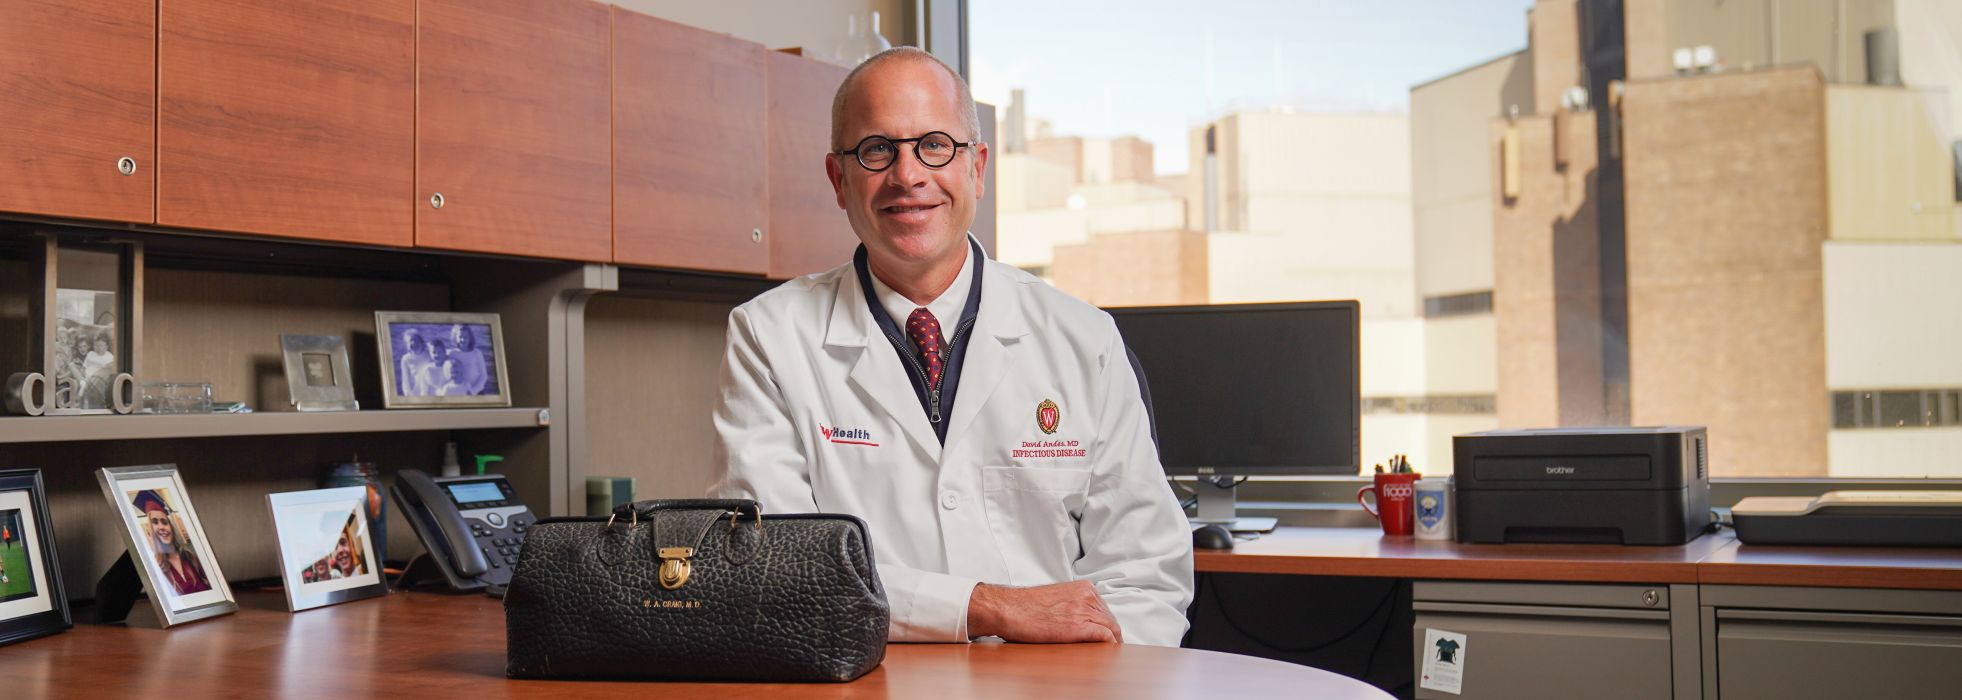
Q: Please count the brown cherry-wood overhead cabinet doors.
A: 5